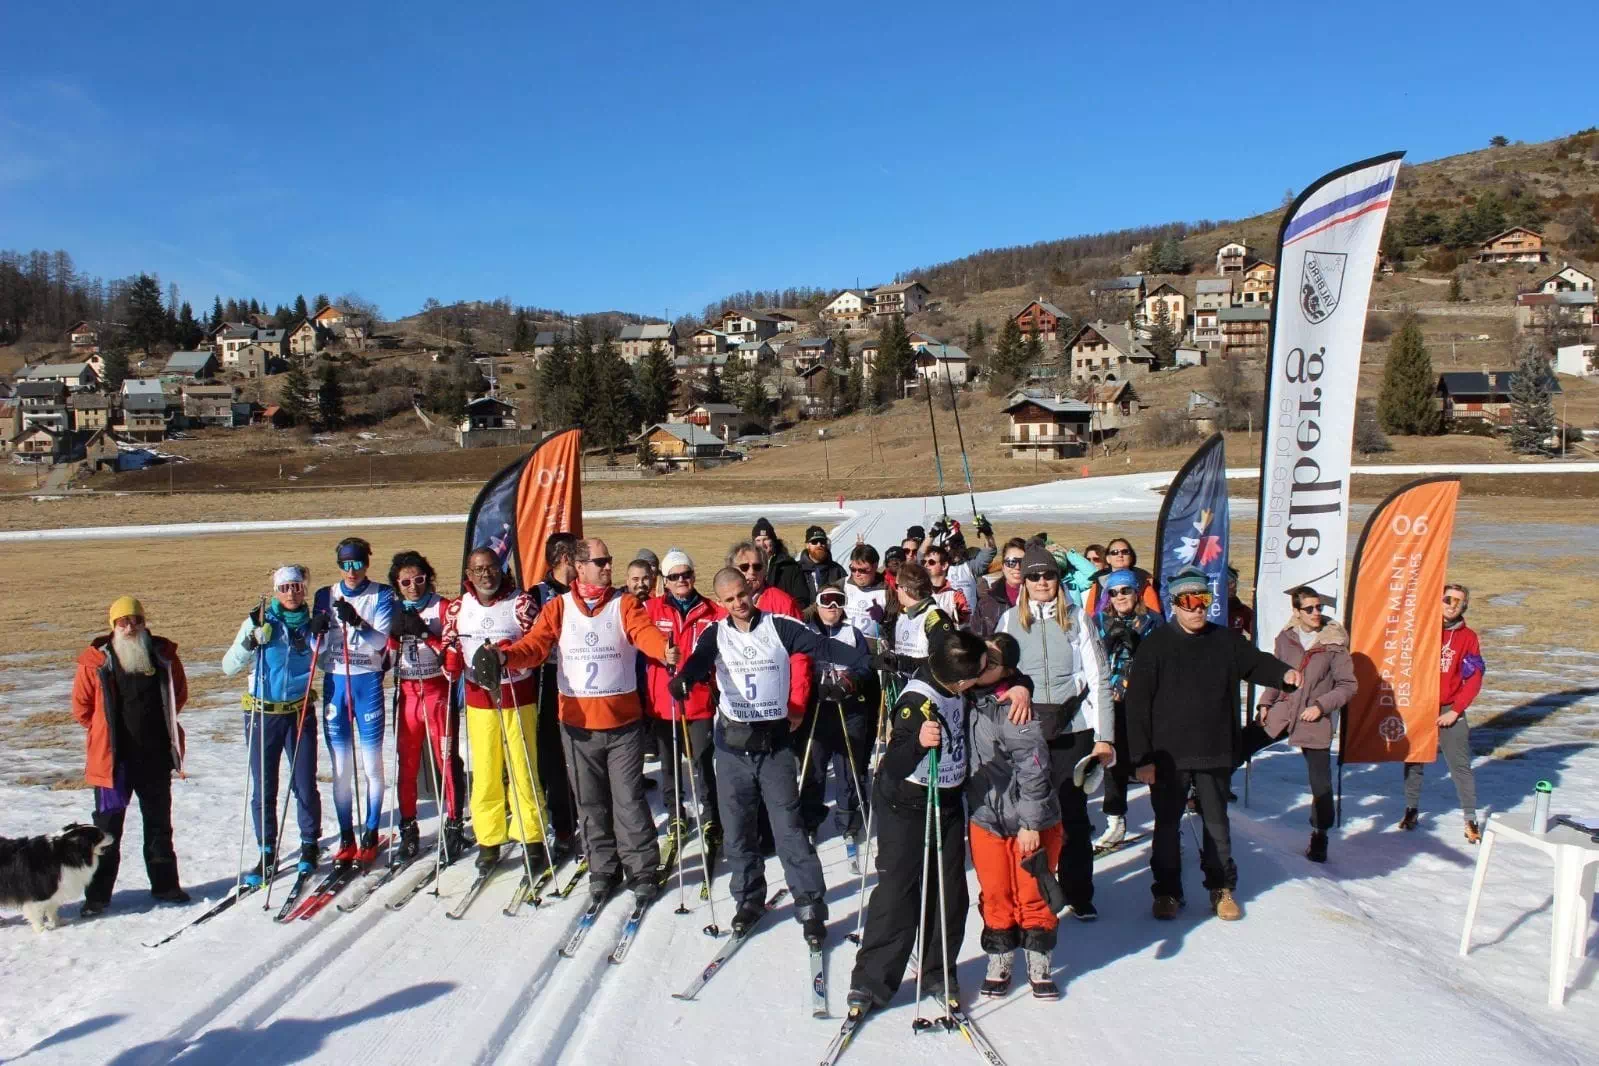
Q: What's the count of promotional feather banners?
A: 5